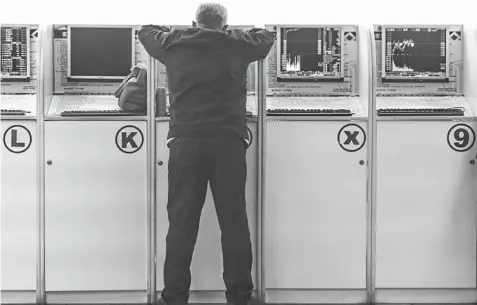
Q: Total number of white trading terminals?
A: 5